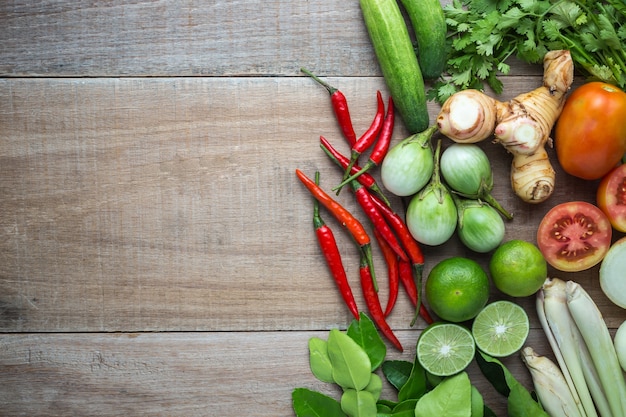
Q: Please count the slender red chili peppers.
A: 11